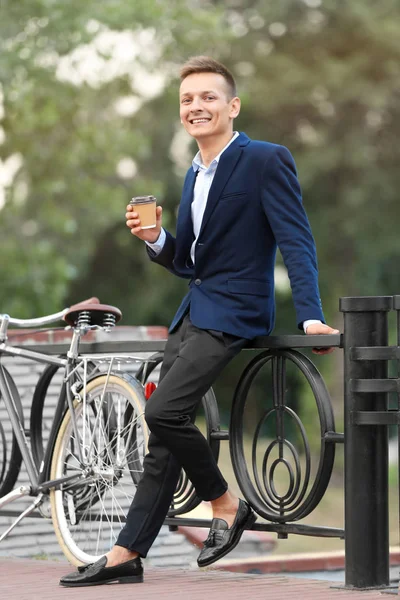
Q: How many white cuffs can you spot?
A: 2